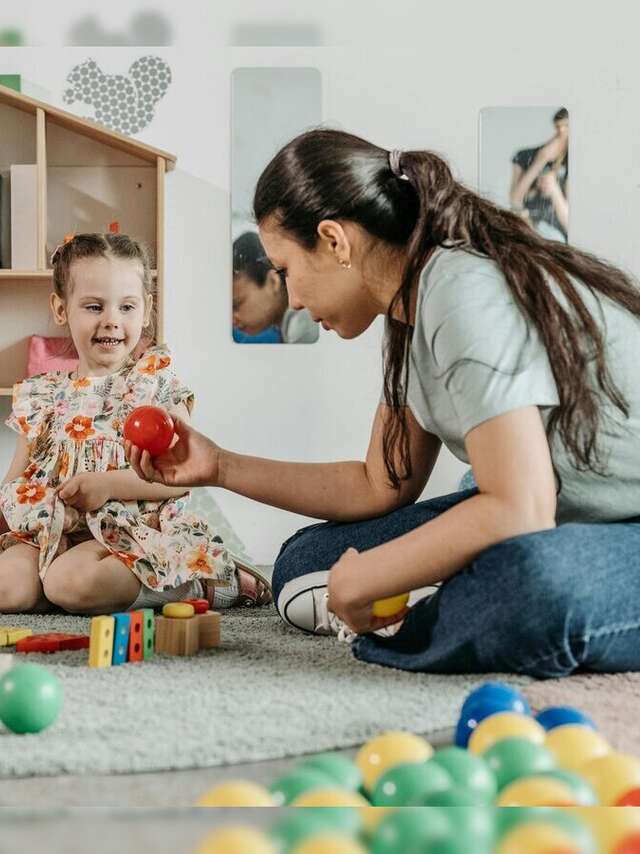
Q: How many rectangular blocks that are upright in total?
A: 4